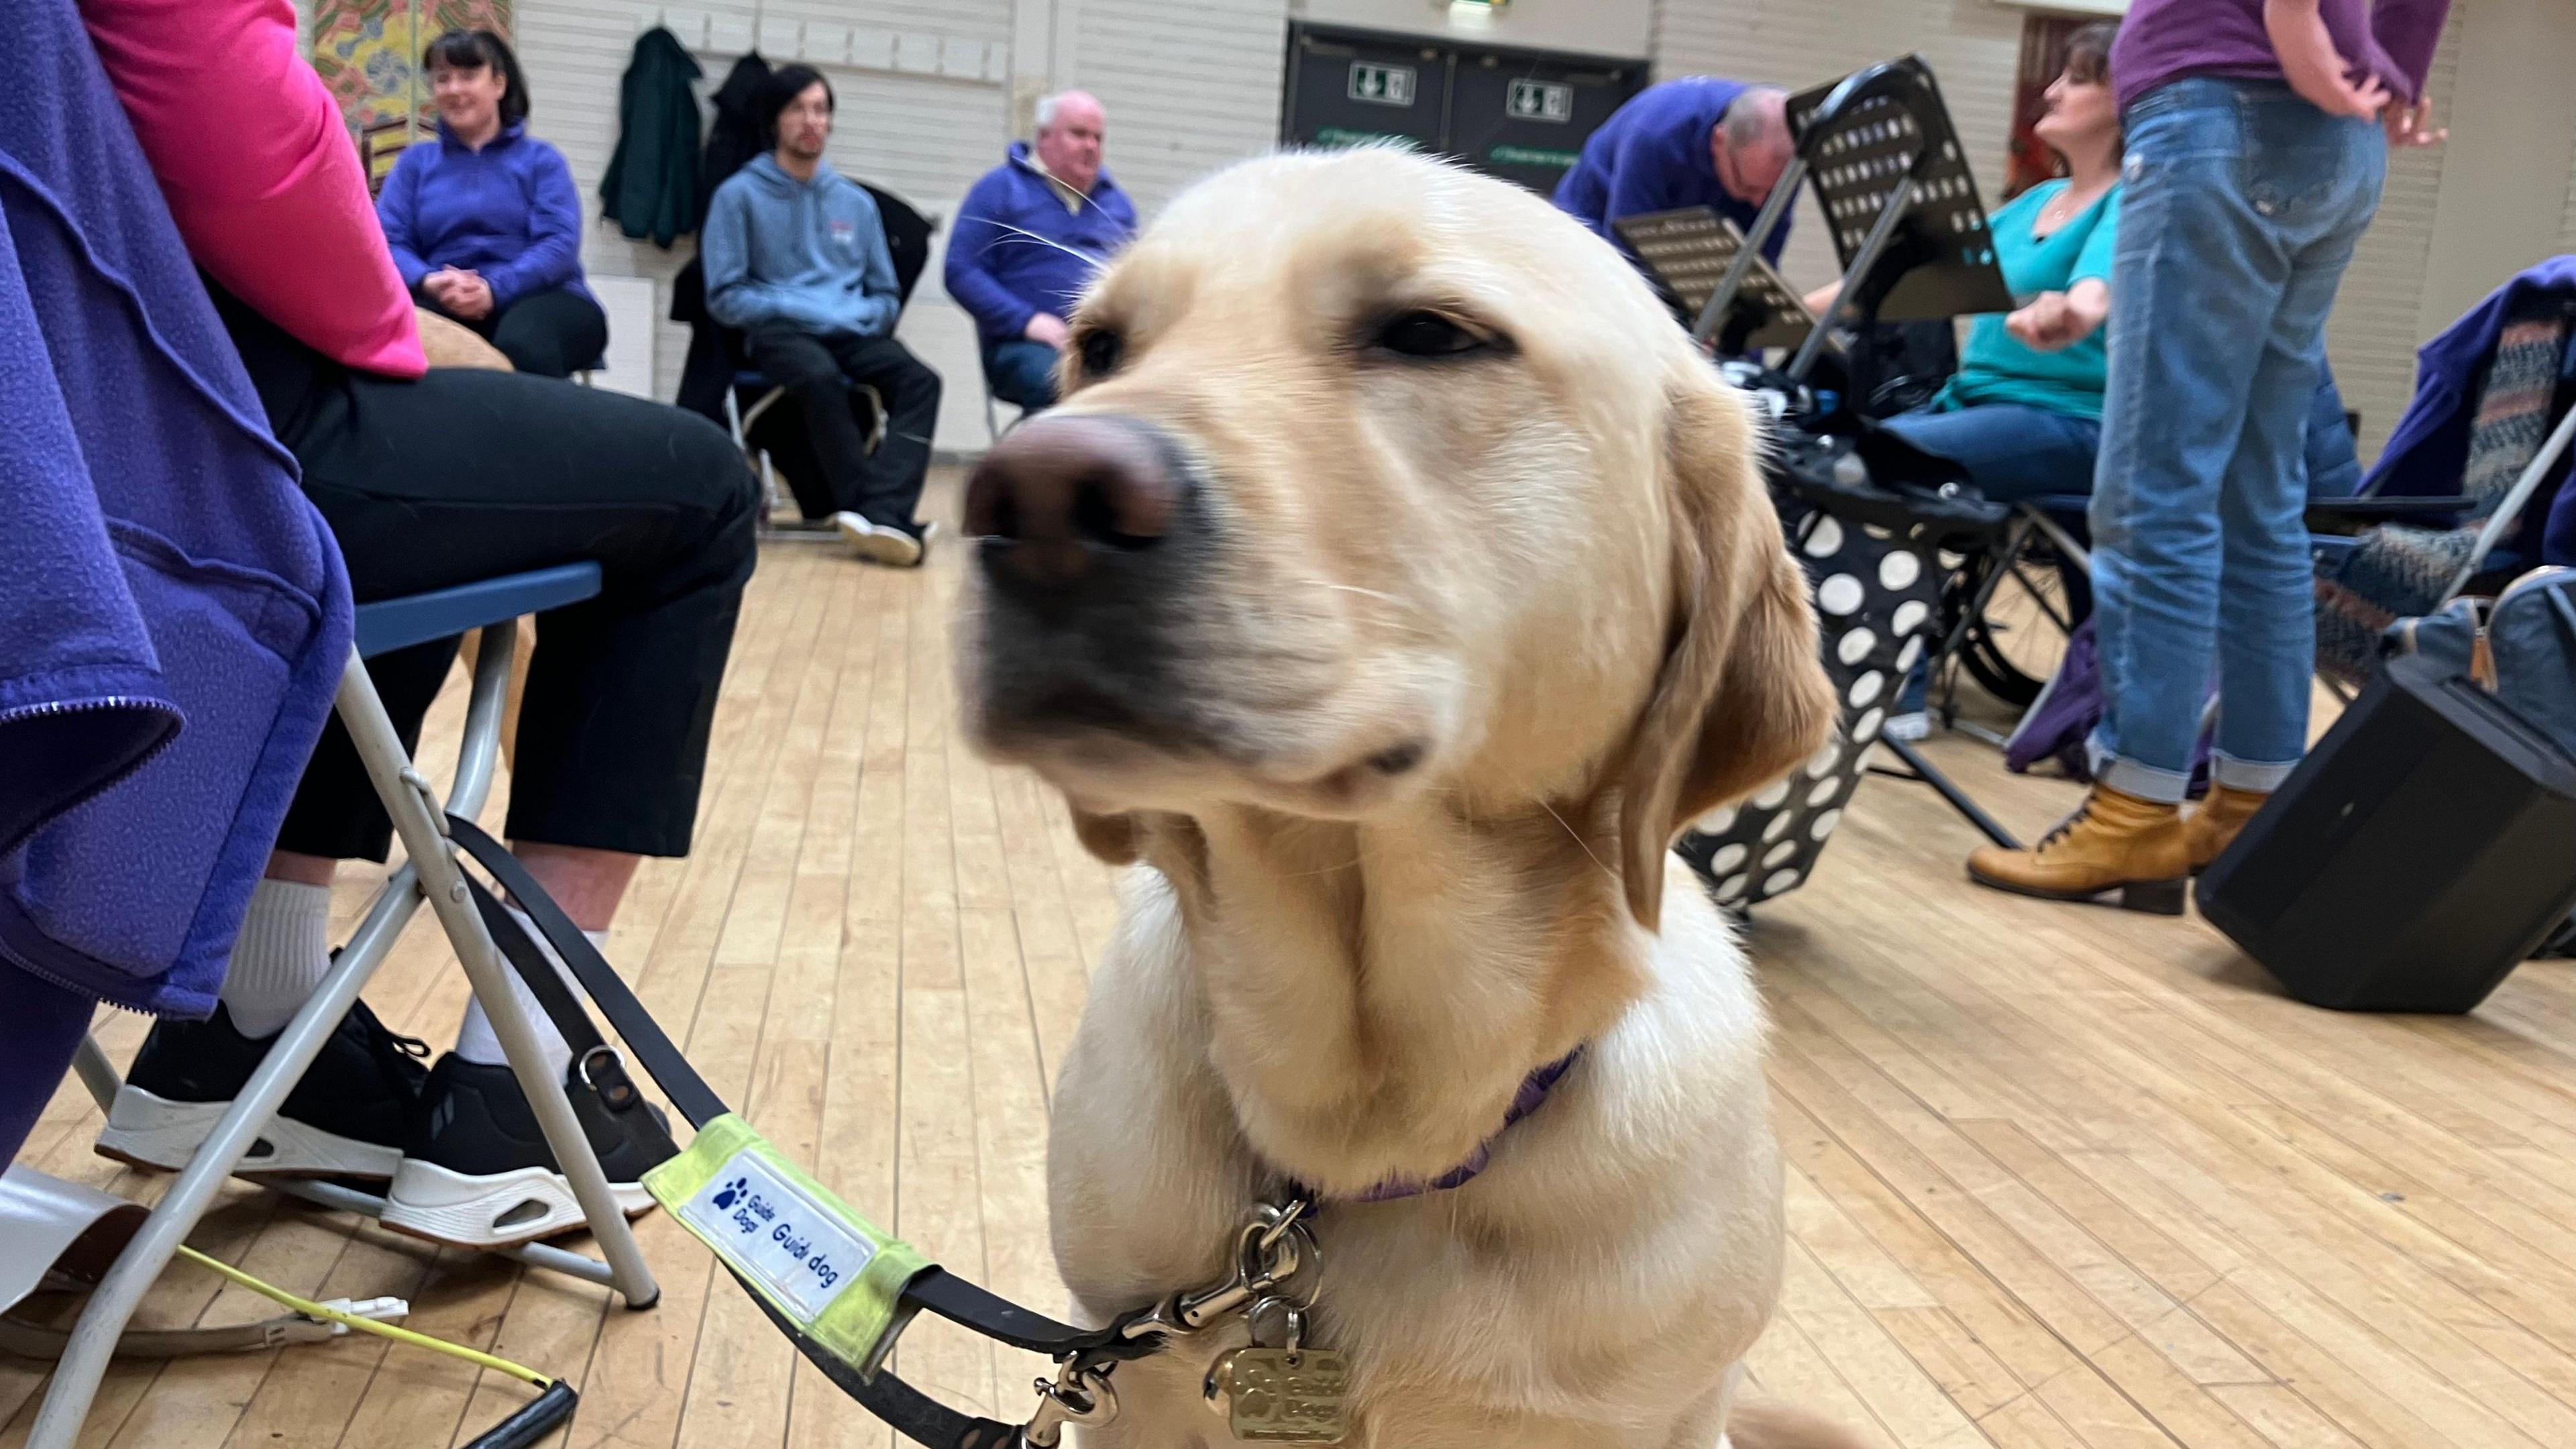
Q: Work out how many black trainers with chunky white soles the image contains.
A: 2